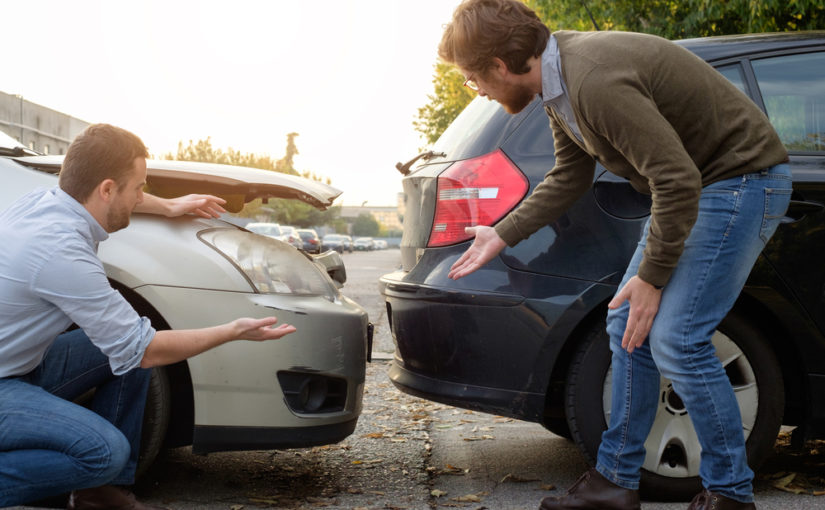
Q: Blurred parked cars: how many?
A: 7